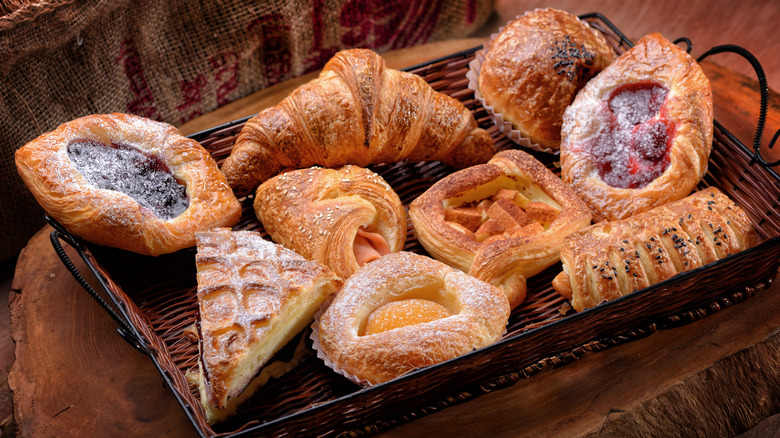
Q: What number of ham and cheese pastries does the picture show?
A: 1